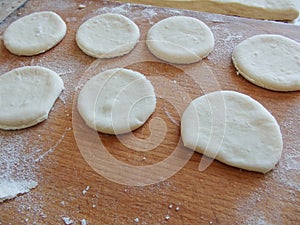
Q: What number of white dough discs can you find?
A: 7